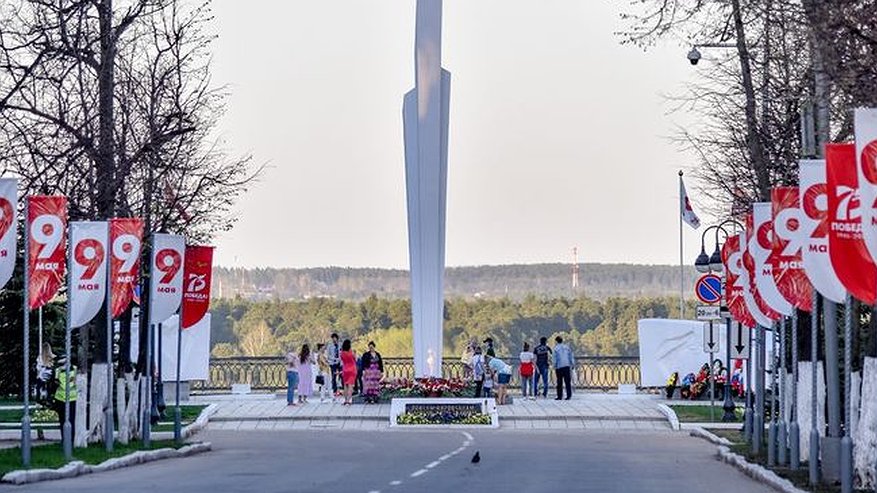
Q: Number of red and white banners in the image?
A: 14